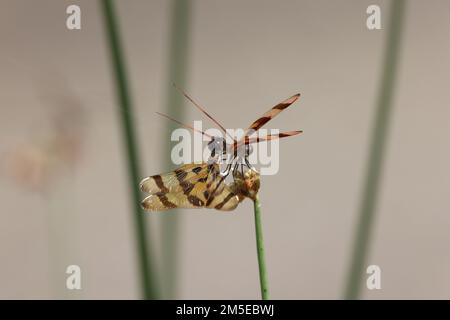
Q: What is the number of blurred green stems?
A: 3